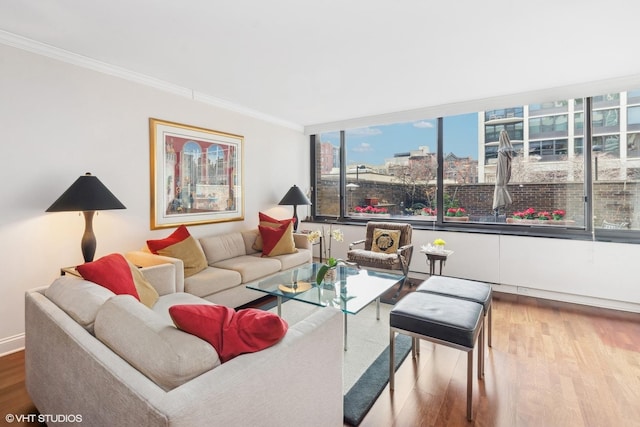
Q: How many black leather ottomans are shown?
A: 2